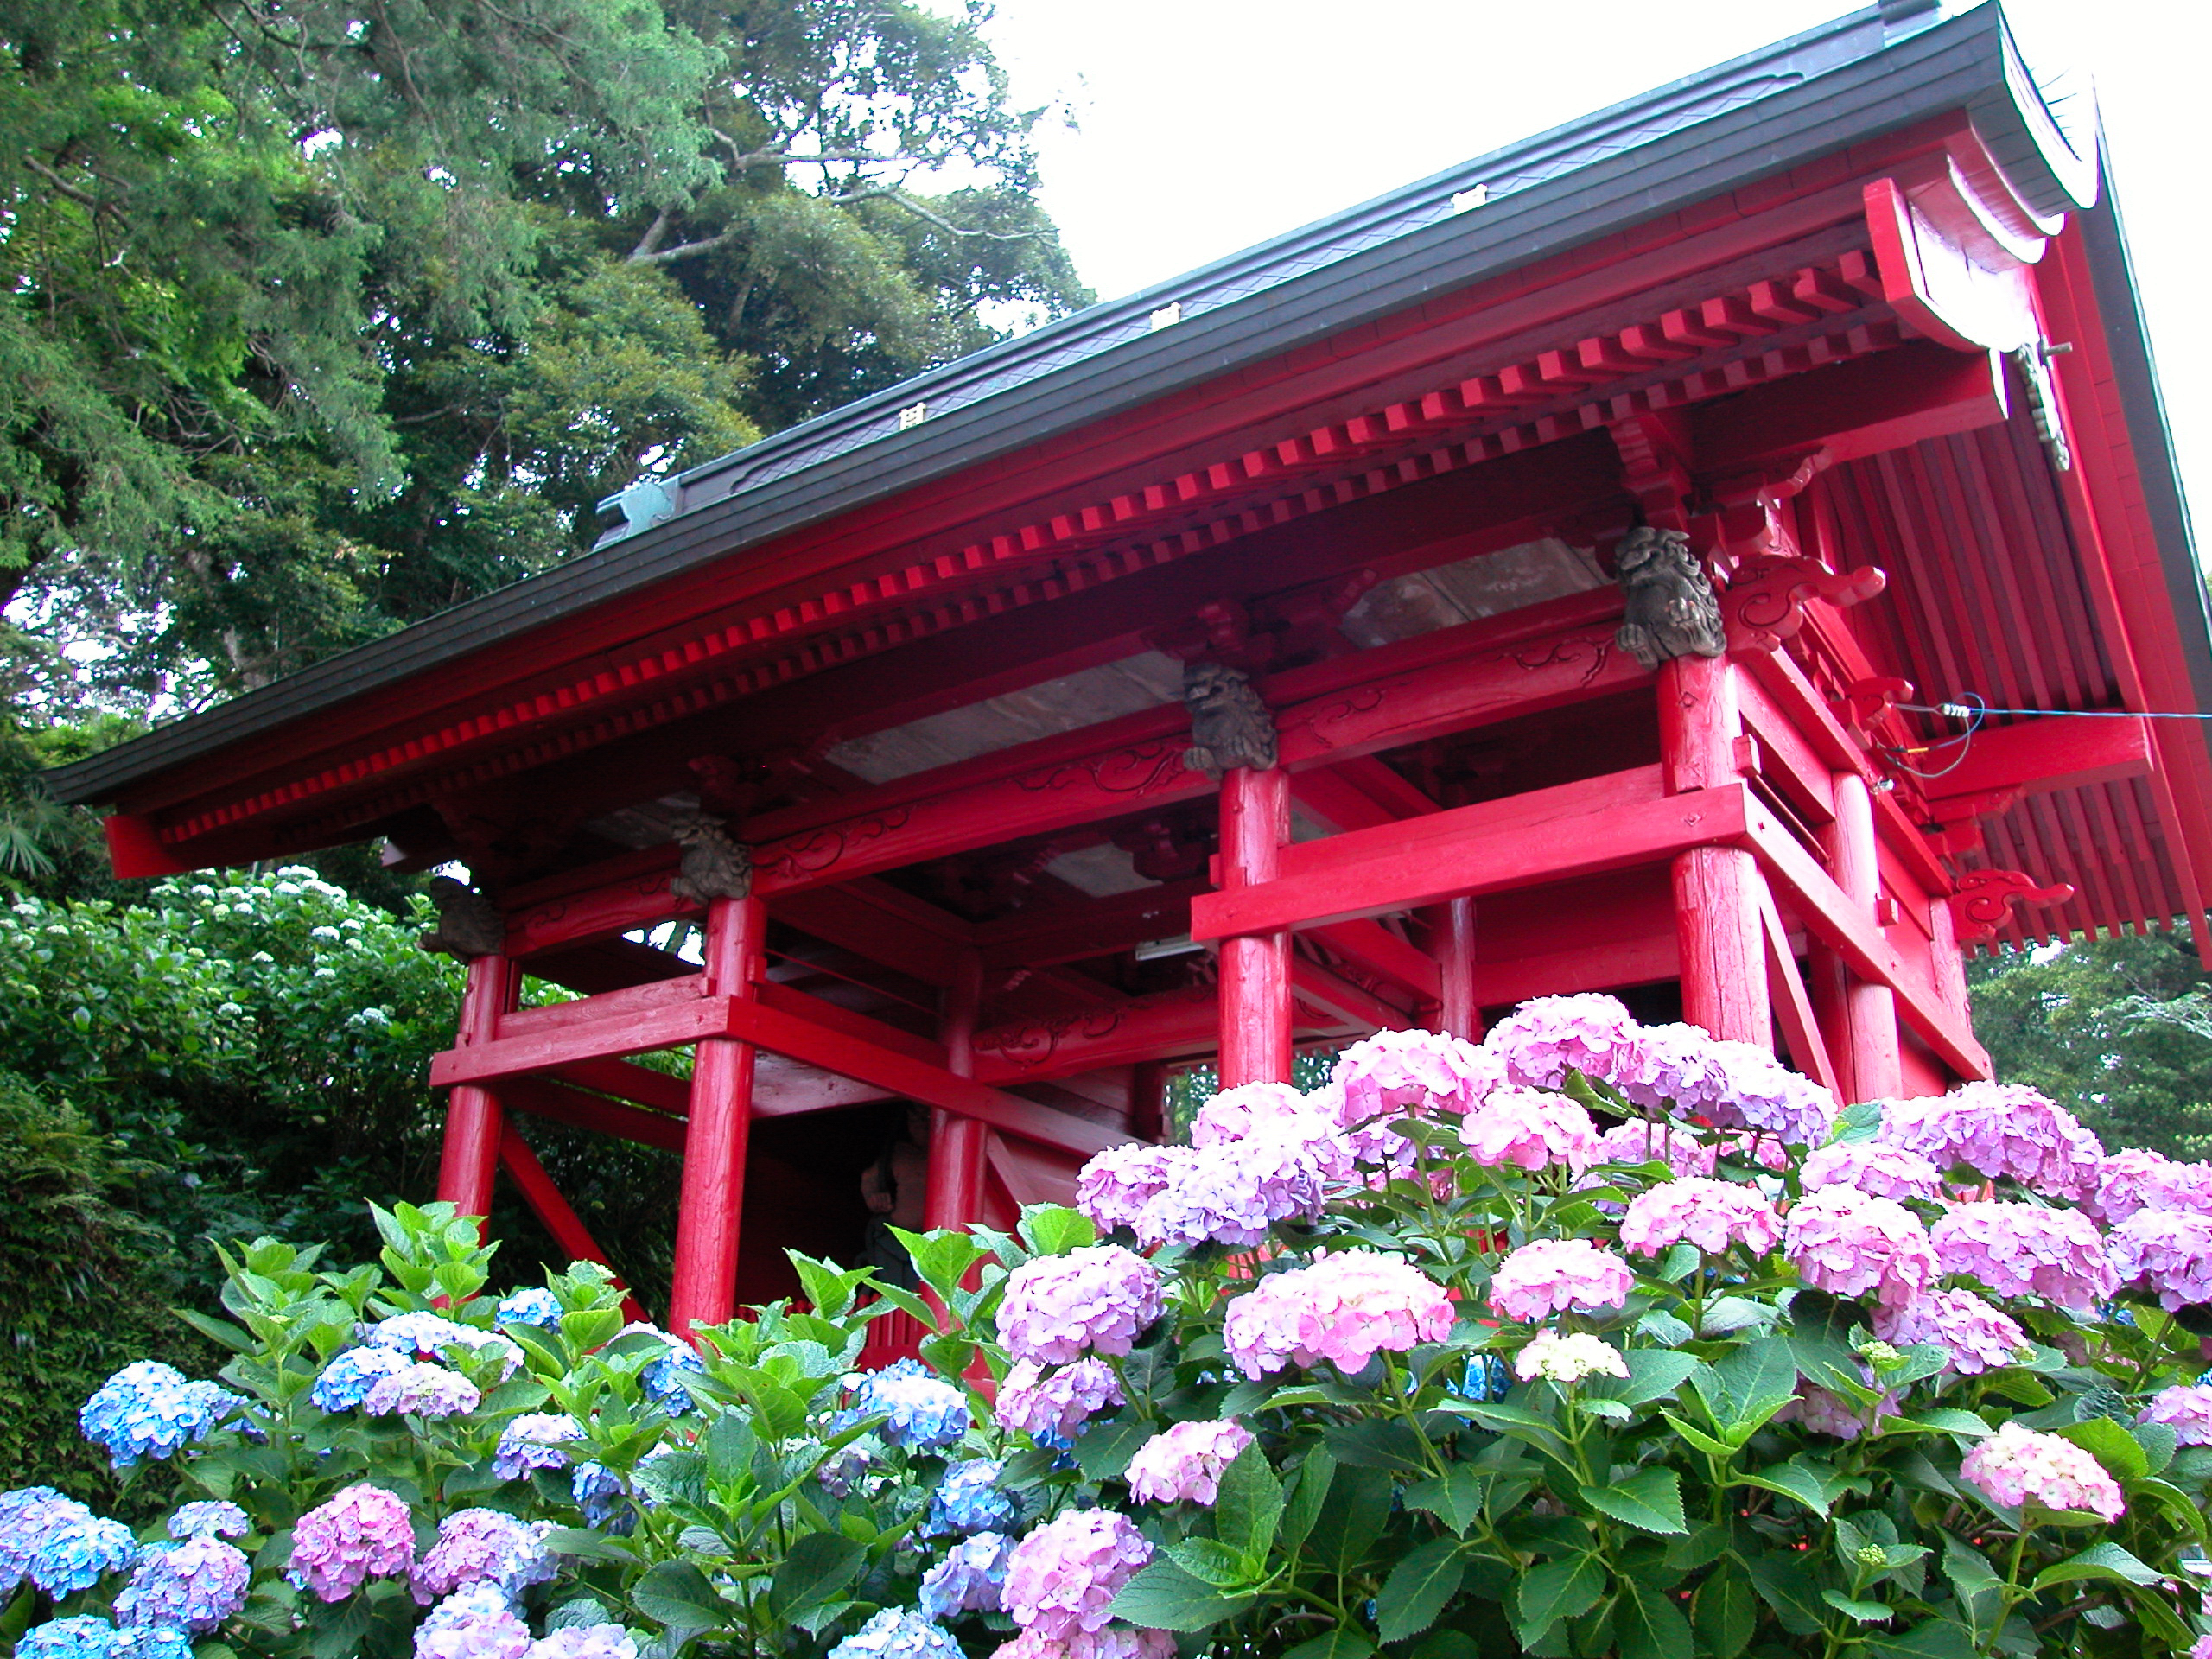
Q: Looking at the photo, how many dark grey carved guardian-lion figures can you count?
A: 4